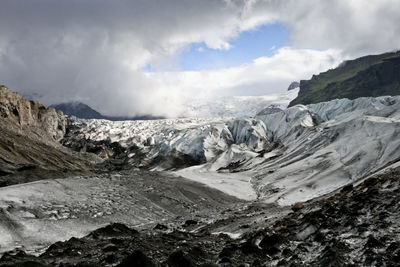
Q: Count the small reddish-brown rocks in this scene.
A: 2